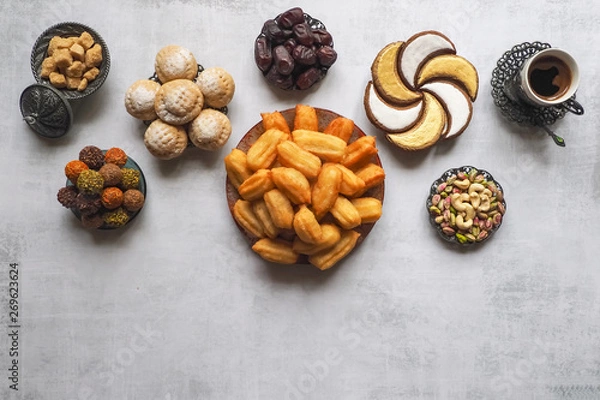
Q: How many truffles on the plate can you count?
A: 12